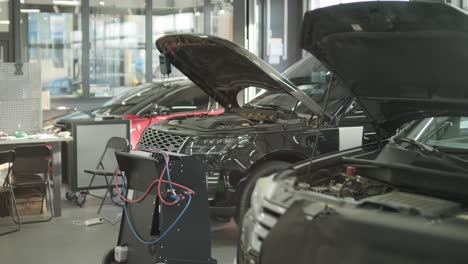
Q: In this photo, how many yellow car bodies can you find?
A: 0